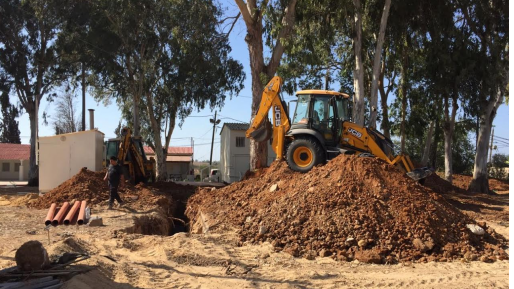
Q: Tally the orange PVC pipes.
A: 4